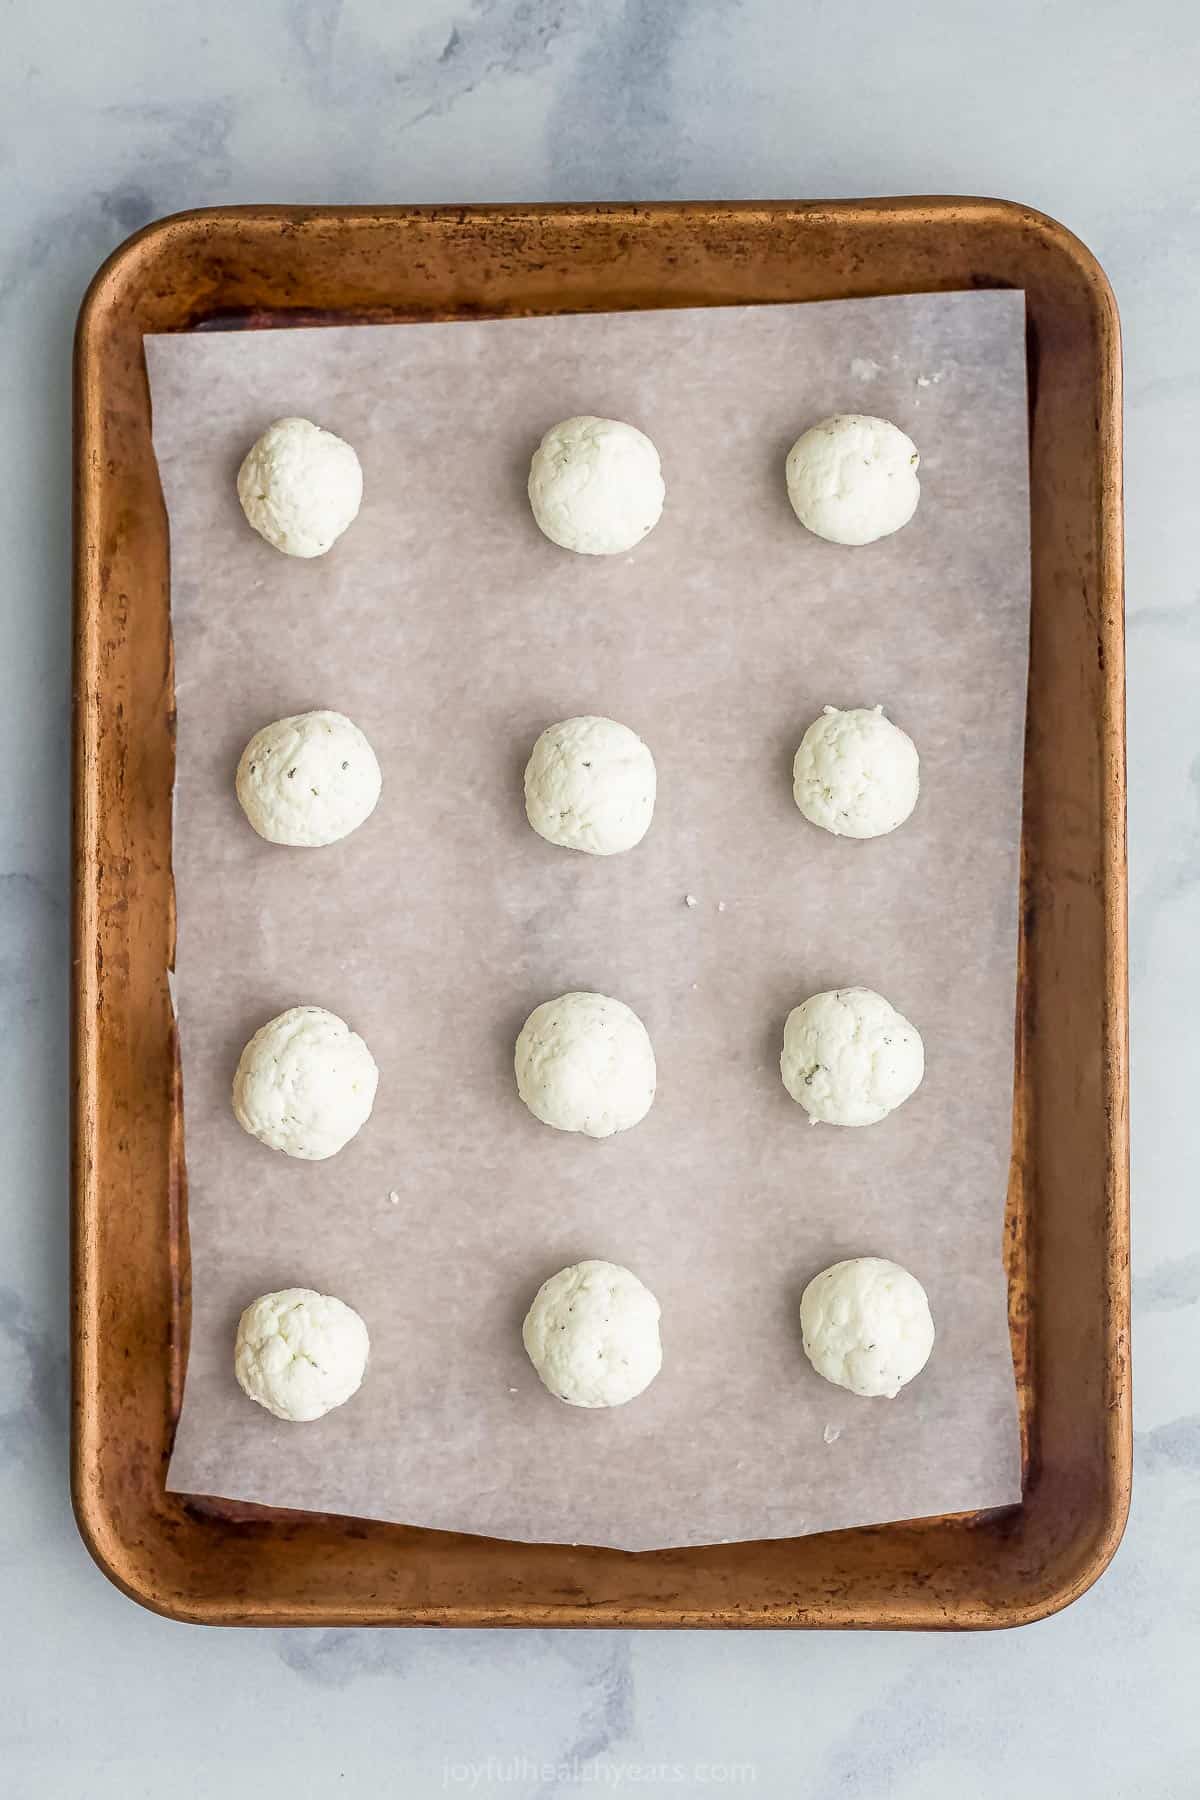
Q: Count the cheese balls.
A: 12